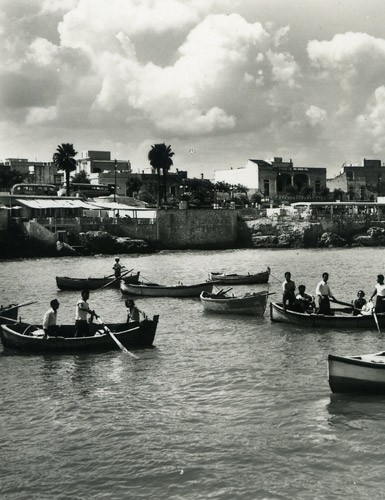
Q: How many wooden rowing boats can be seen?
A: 8